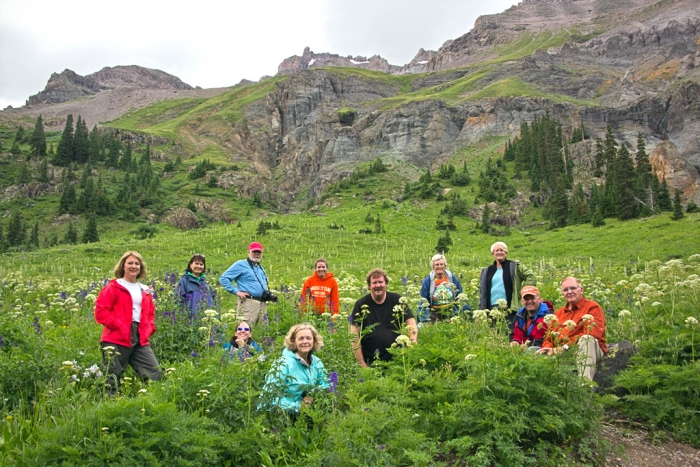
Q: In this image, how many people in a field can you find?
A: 11